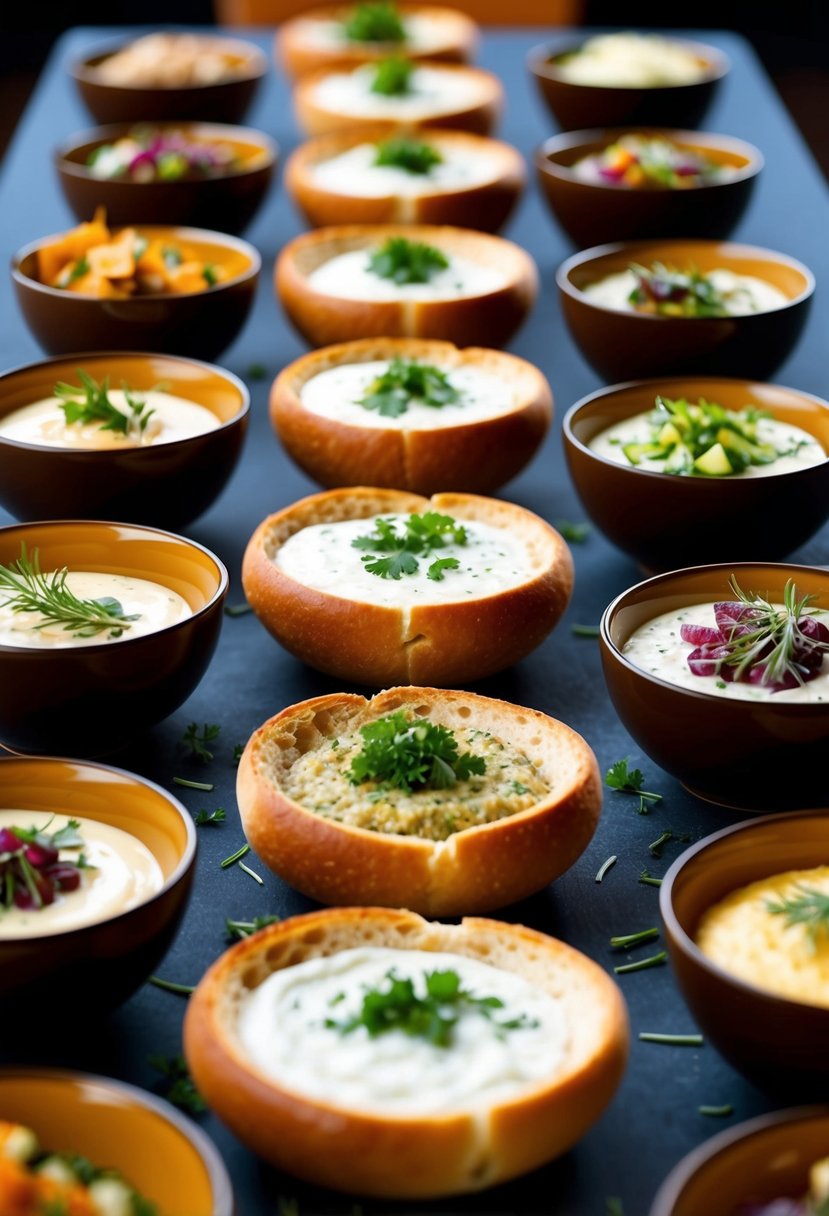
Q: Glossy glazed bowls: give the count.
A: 14